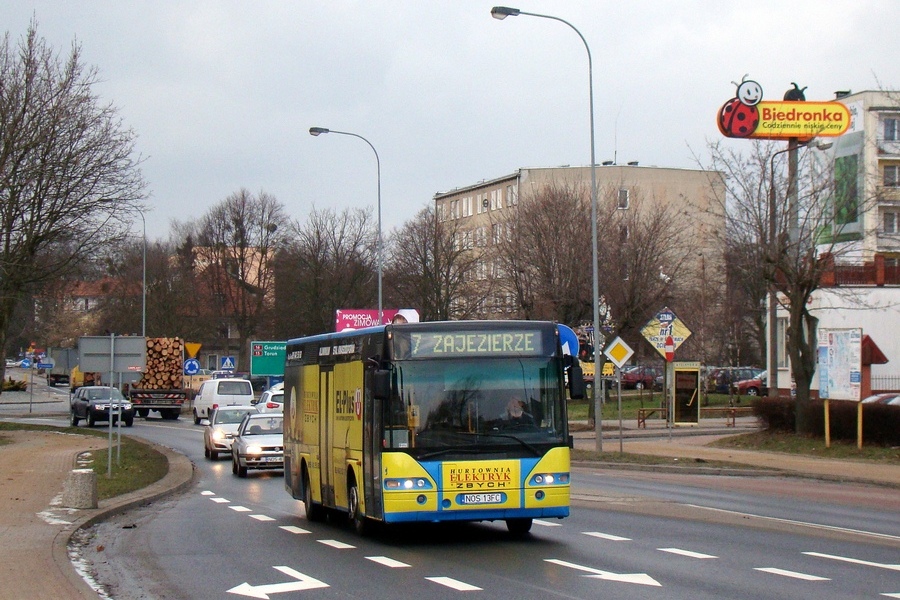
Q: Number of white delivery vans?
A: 1